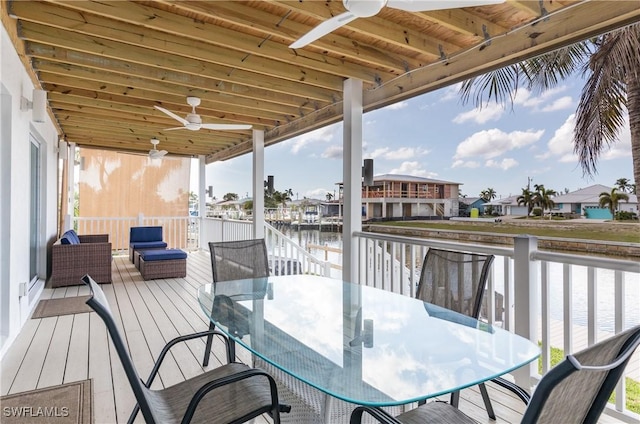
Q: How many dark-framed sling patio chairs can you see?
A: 4